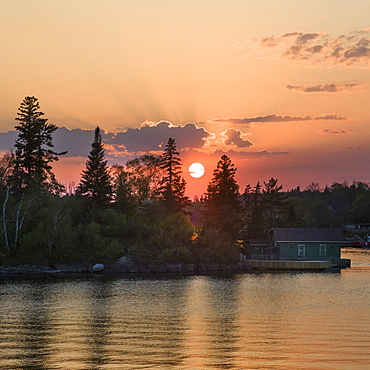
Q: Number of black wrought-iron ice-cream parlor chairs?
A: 0